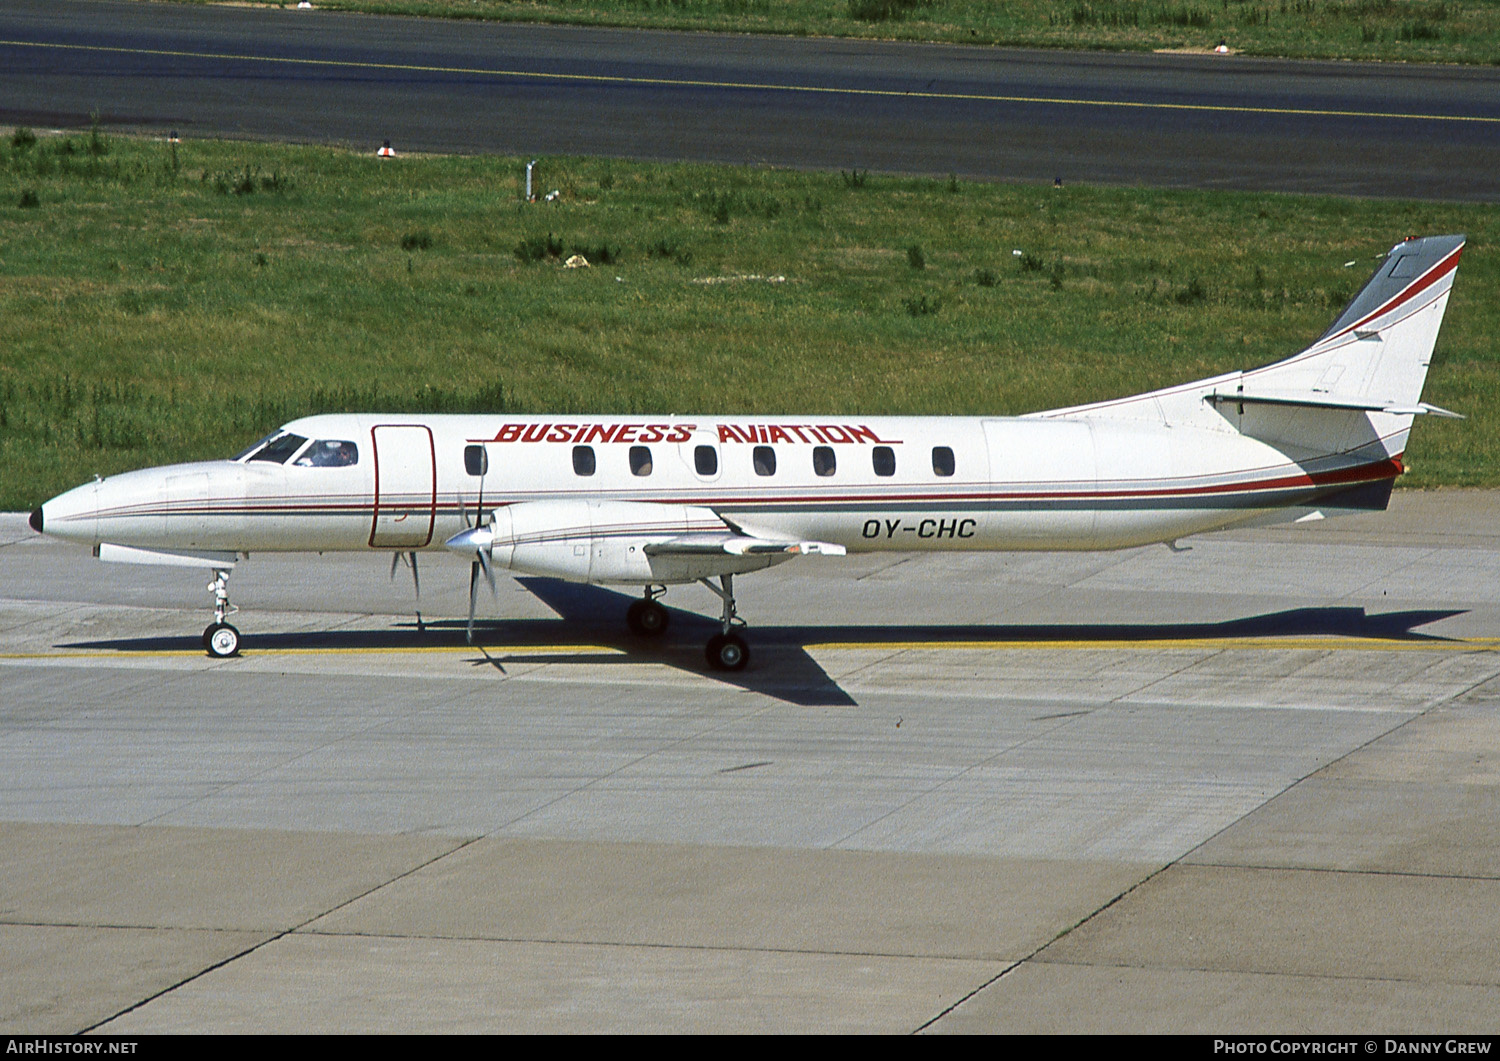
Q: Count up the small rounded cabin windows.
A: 8